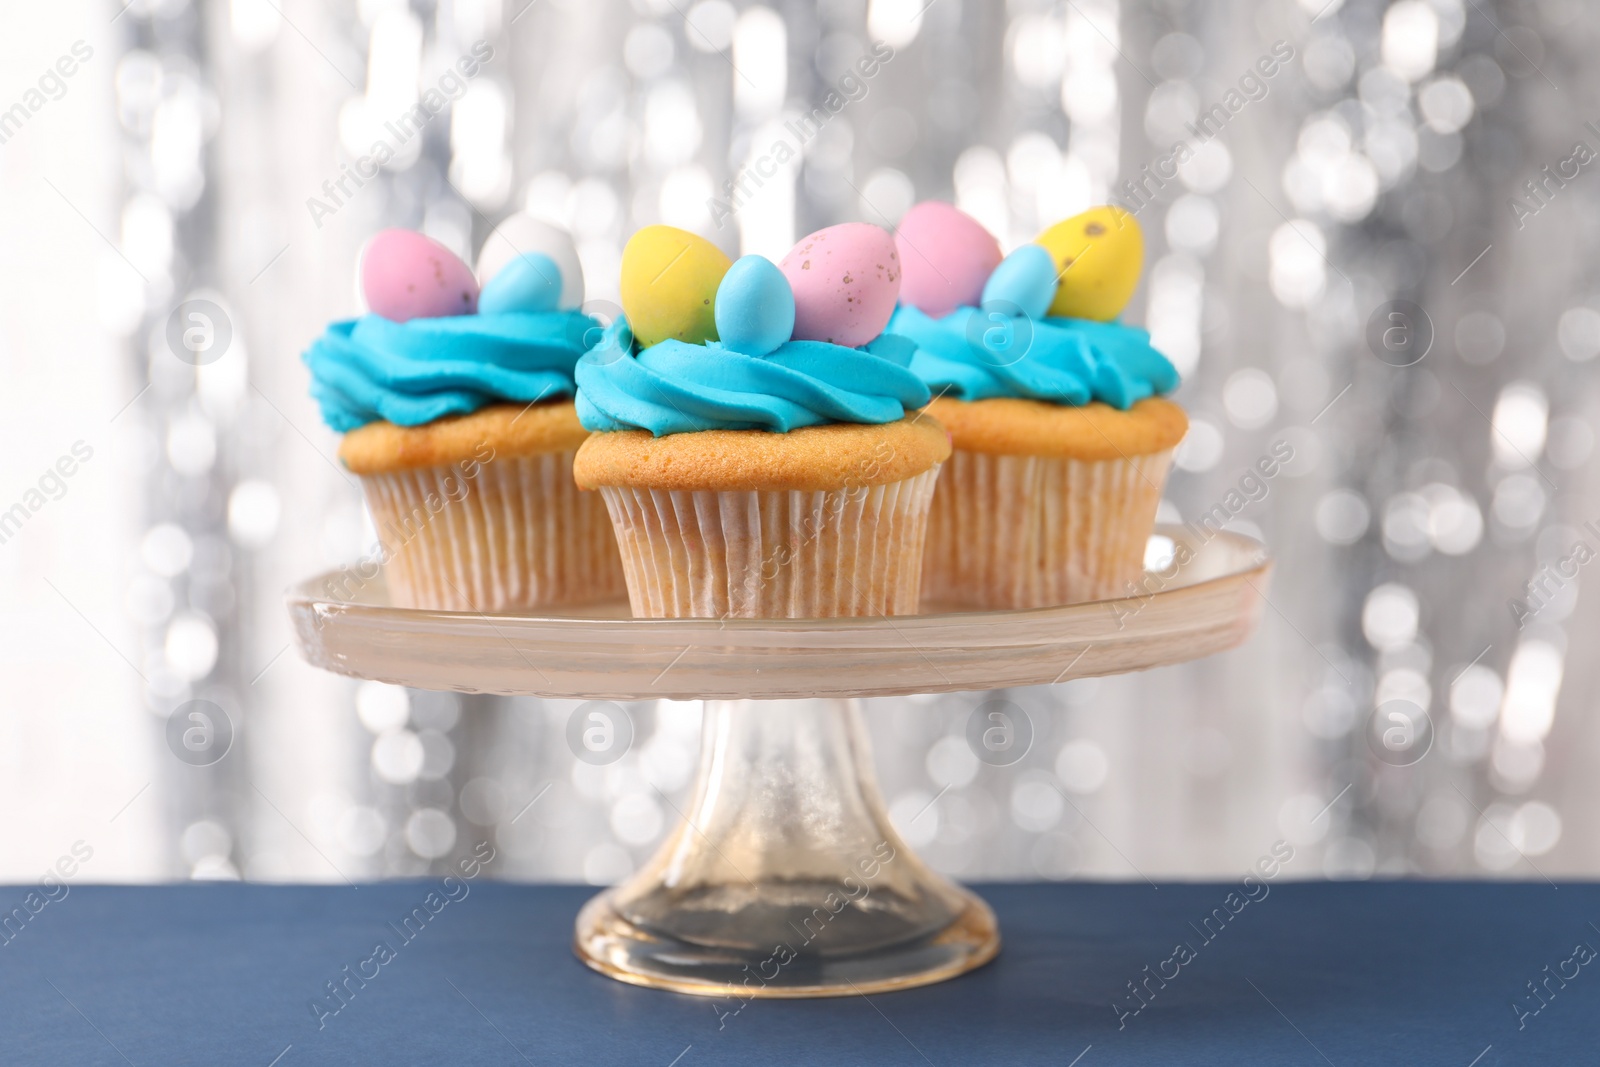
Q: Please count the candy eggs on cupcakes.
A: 9